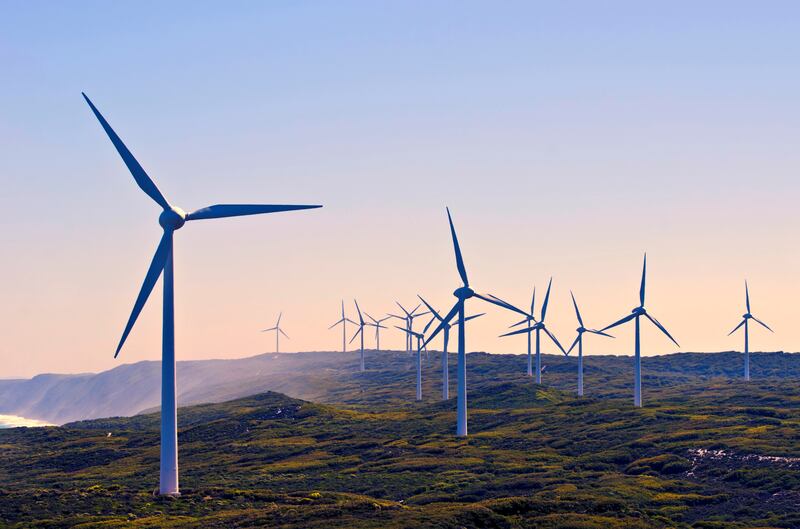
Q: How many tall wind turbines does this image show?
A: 15